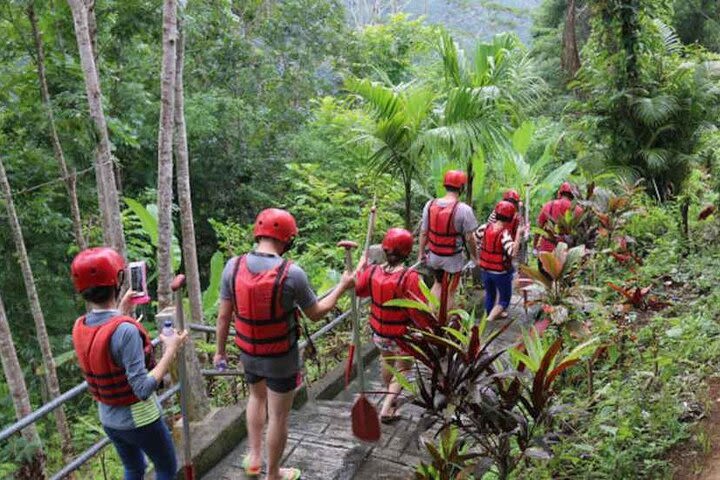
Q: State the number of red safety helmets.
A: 7